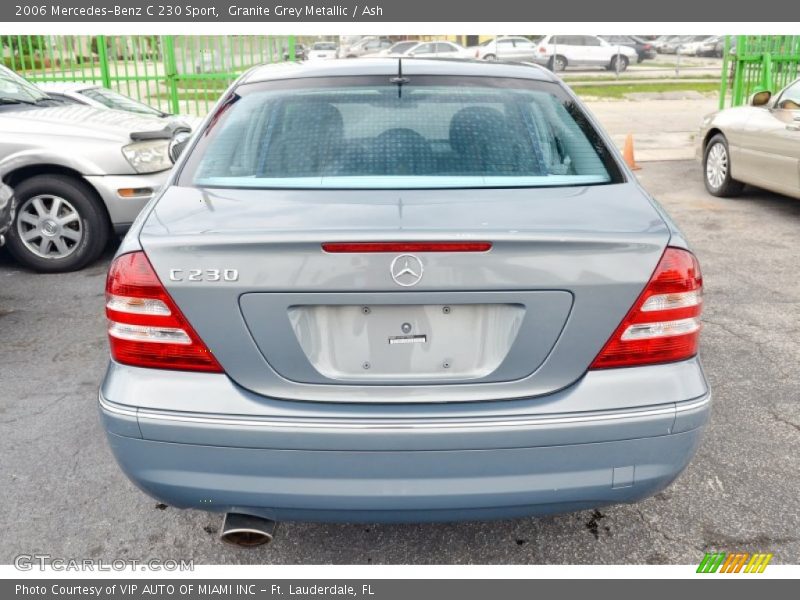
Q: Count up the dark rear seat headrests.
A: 3